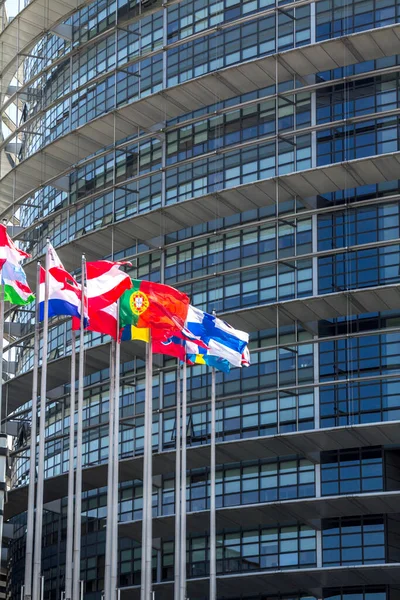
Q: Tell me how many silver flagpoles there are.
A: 12